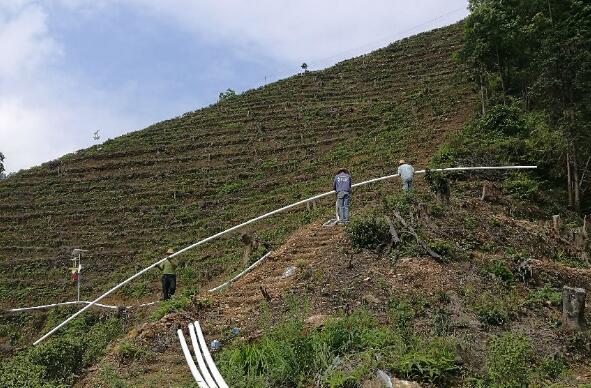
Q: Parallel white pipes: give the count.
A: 3